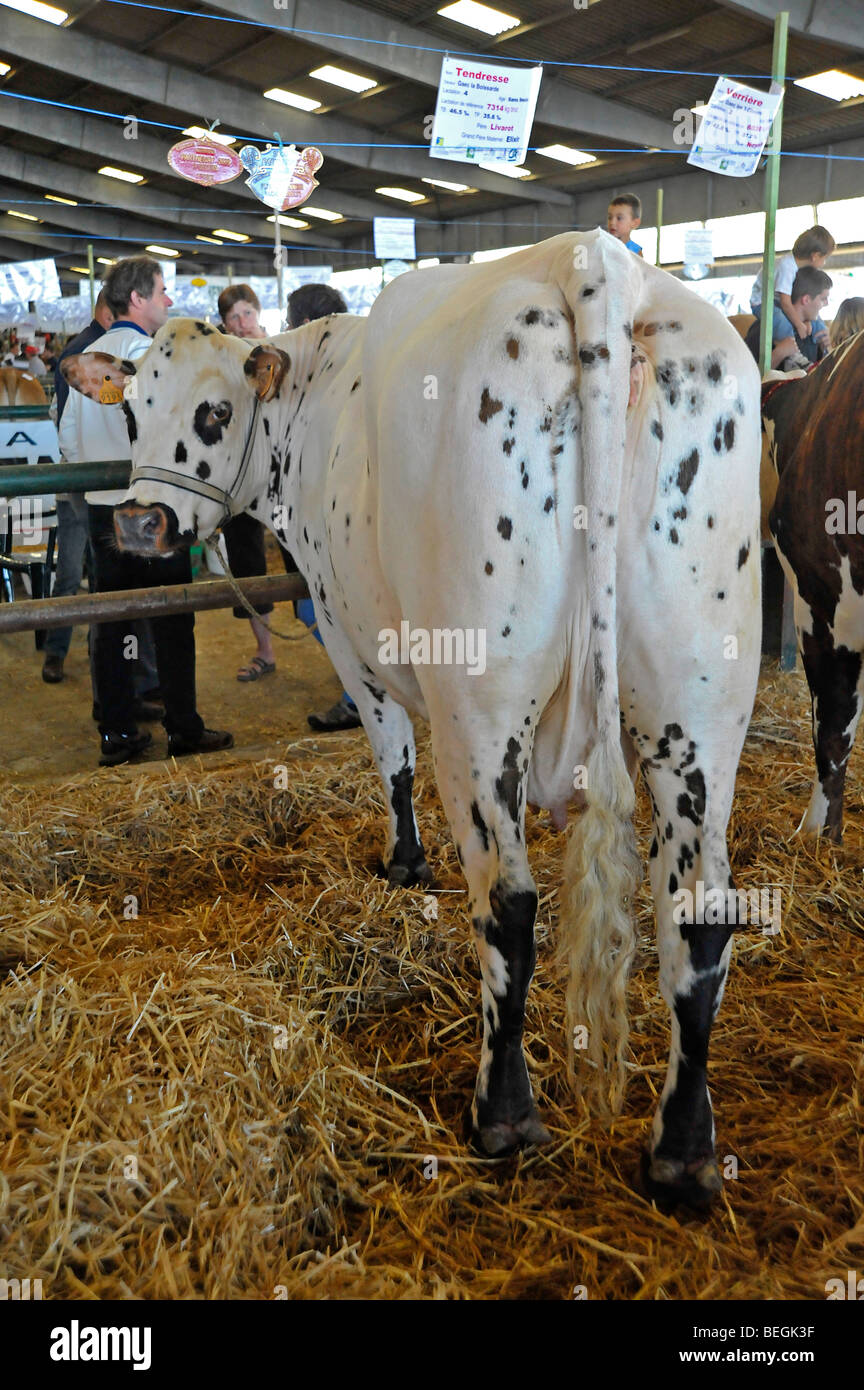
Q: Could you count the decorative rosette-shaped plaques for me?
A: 2